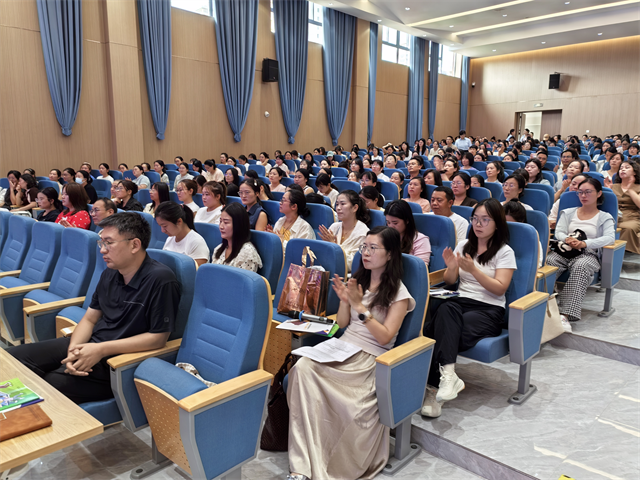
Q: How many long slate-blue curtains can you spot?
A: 9